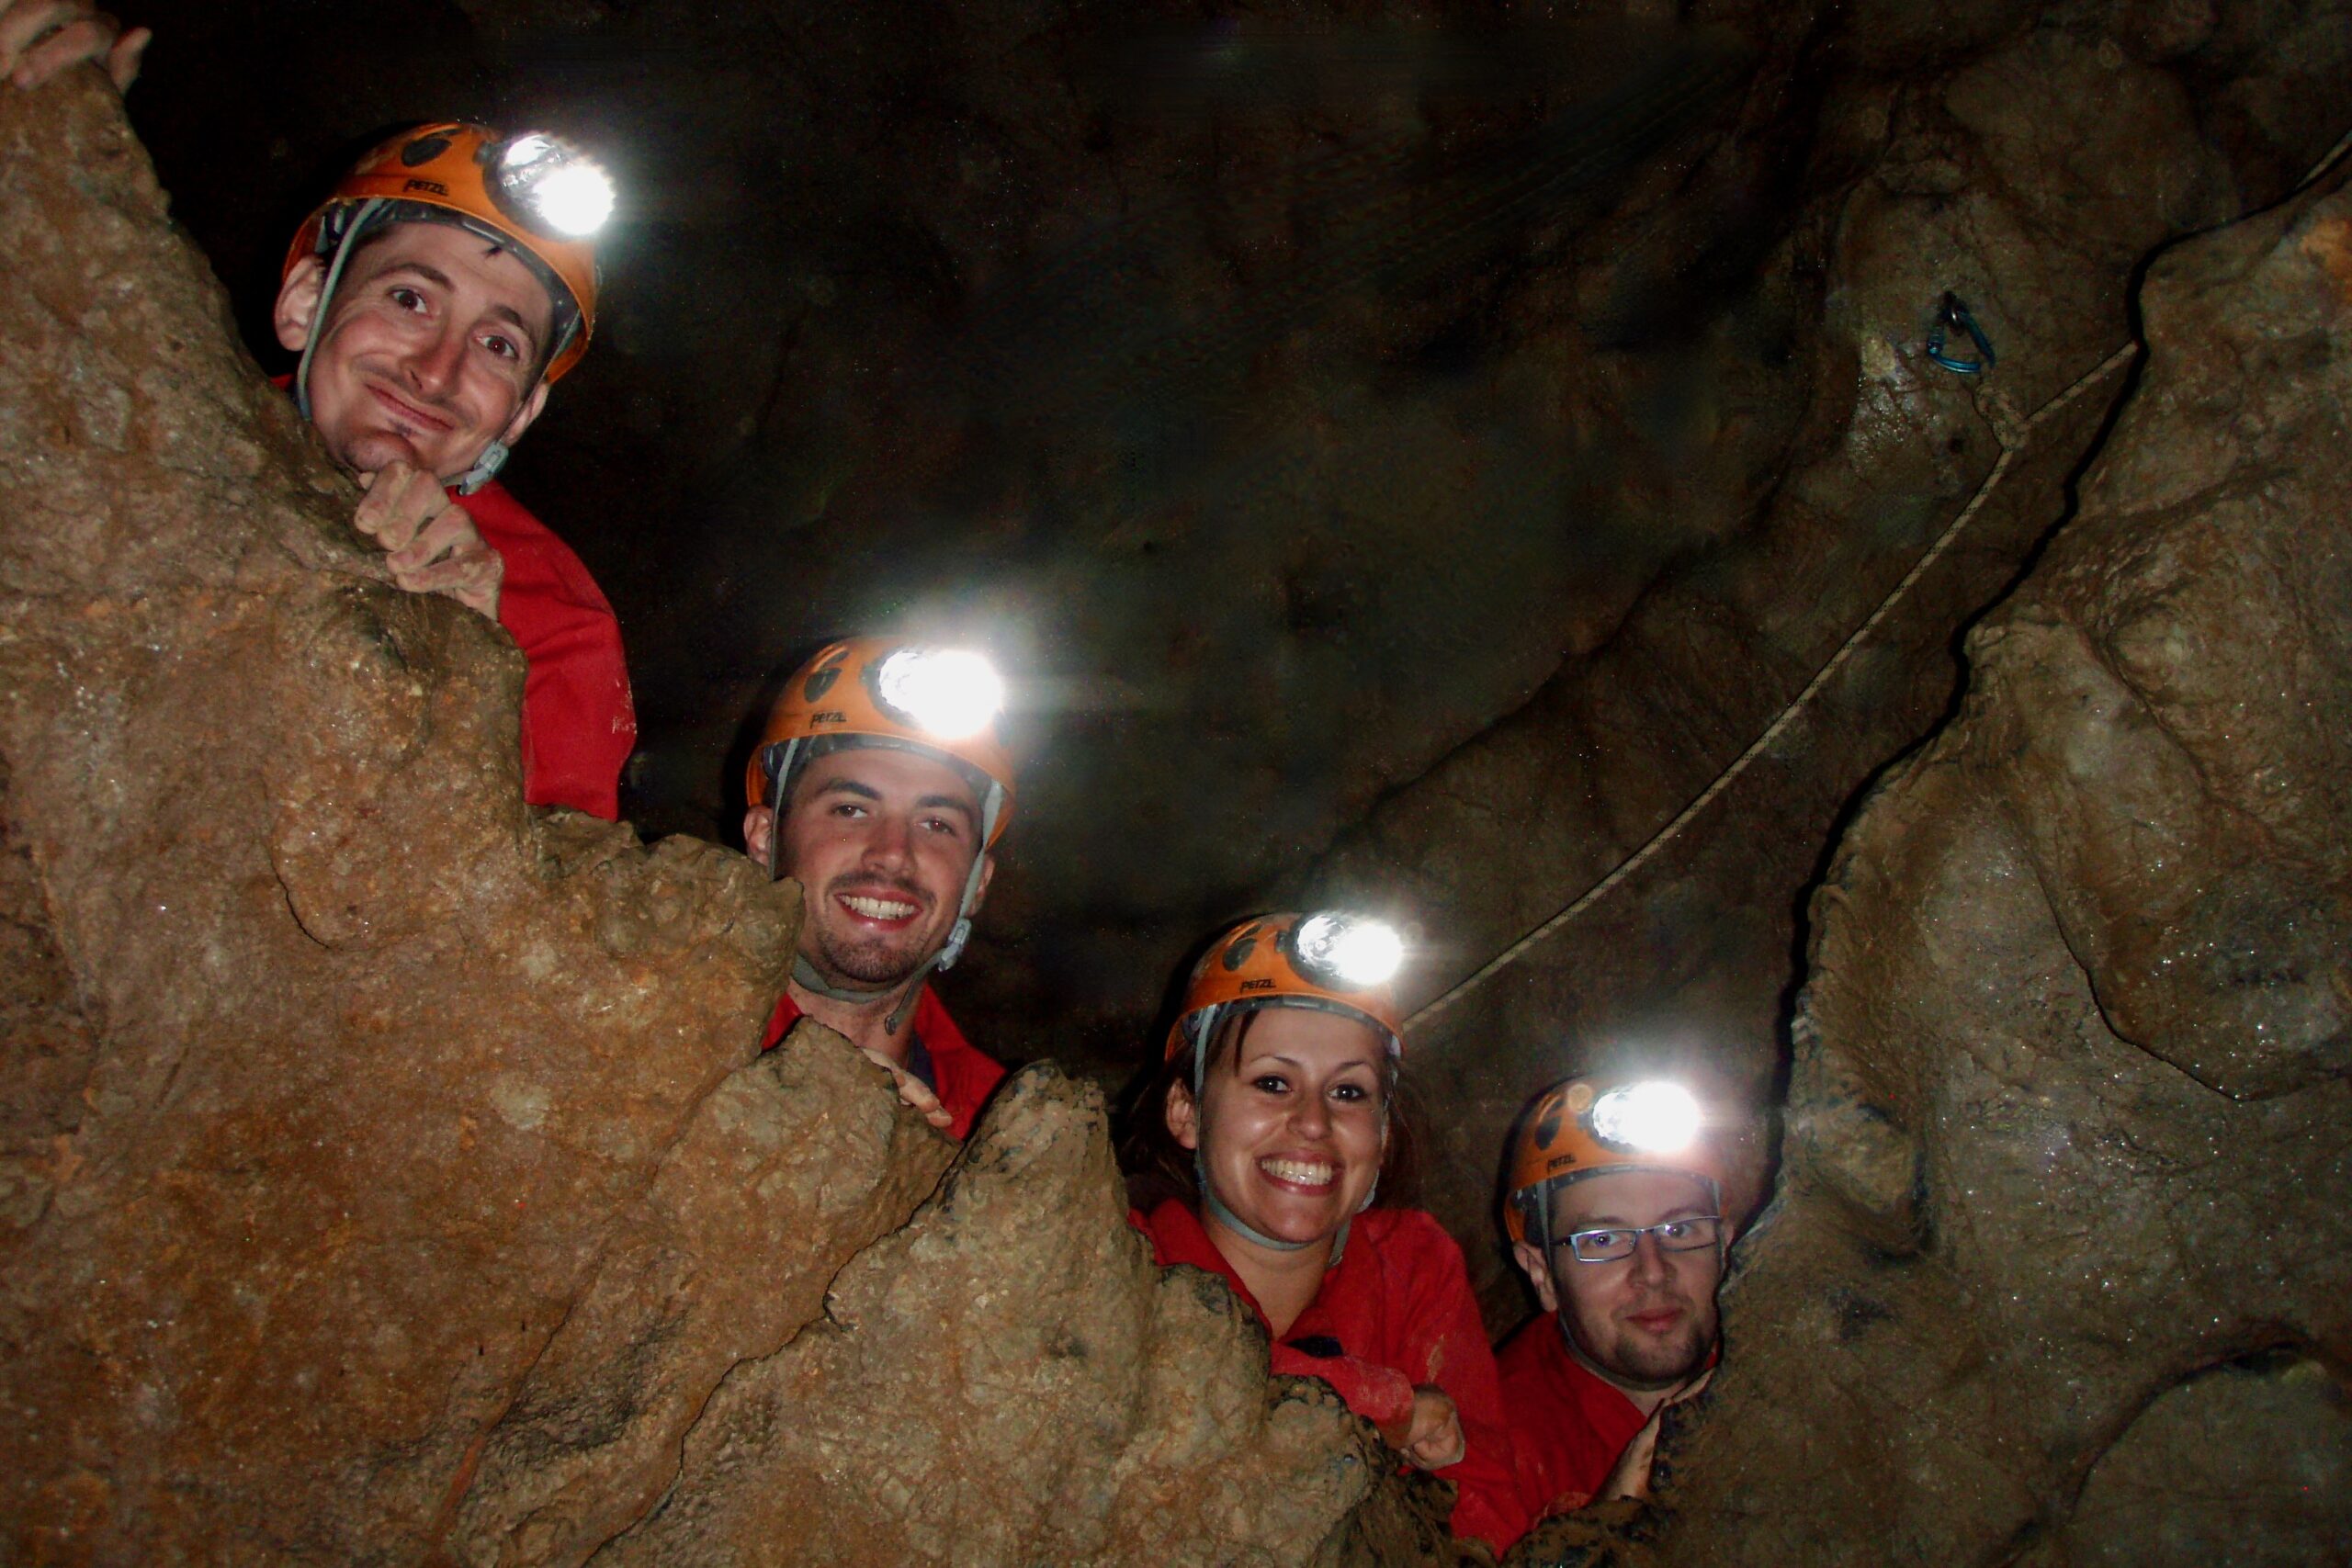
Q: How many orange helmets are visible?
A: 4